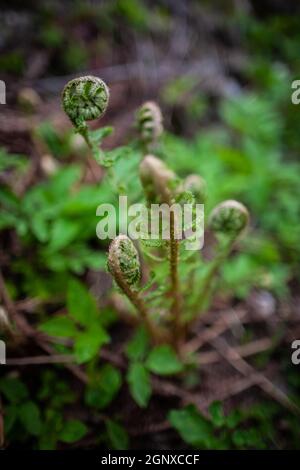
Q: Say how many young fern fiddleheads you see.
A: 6